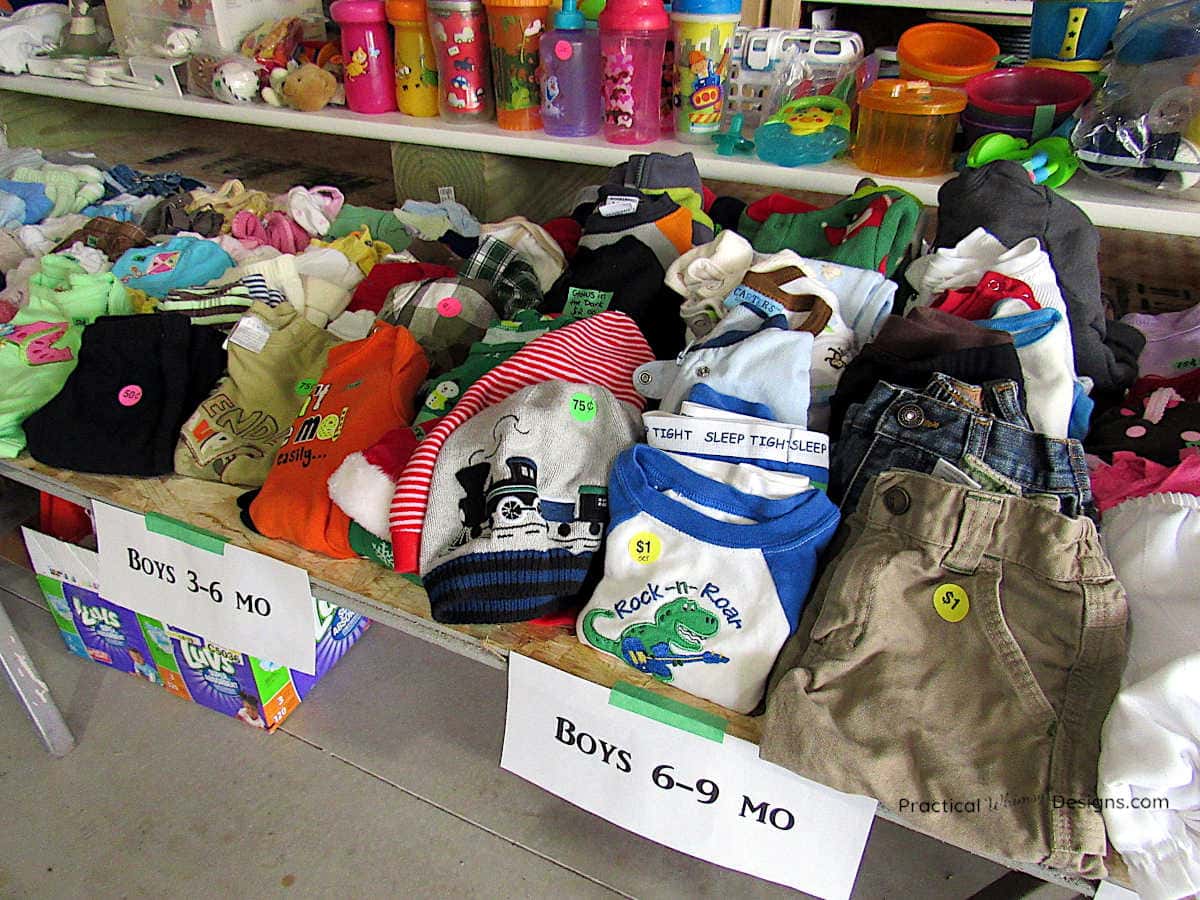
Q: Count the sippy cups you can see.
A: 7